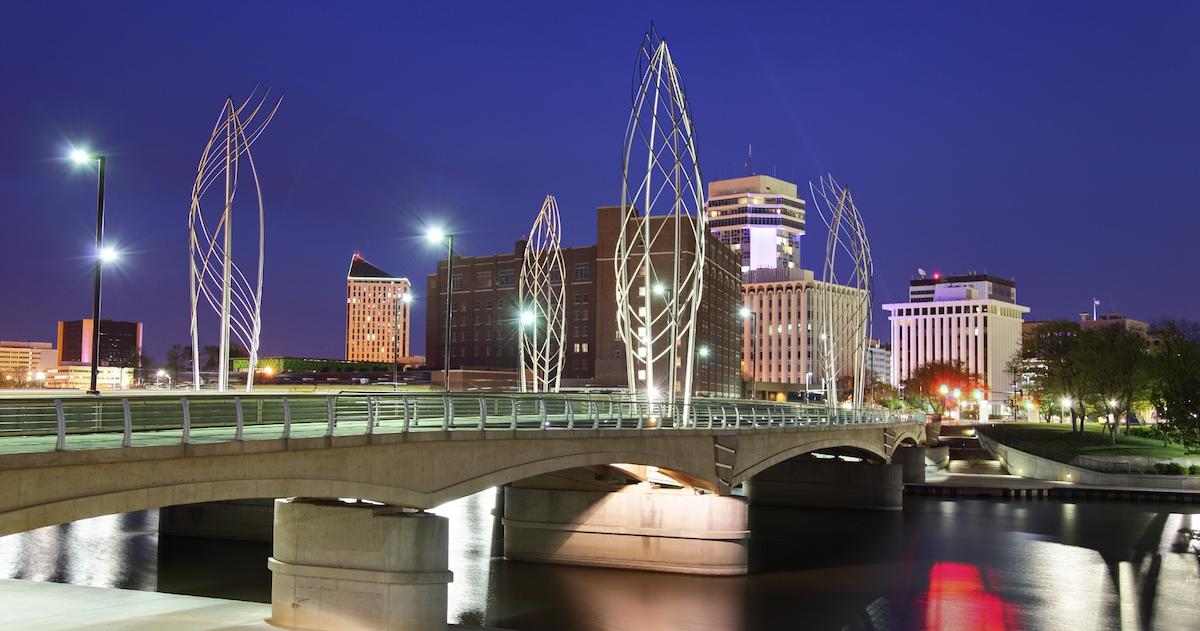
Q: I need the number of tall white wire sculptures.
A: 4